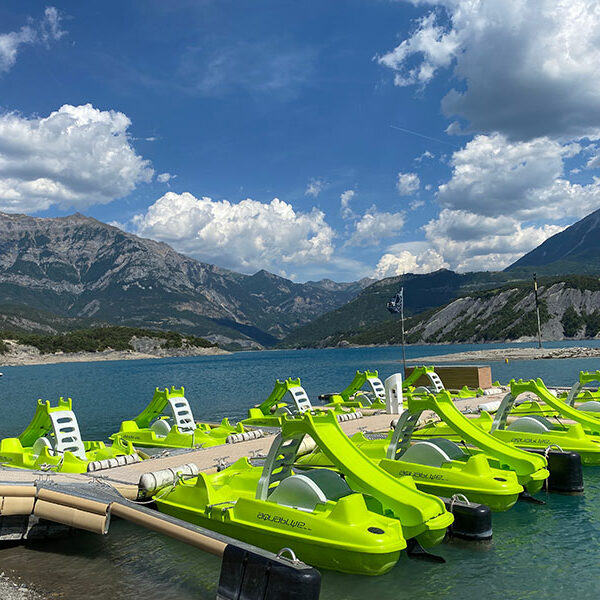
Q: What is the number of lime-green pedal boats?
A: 9